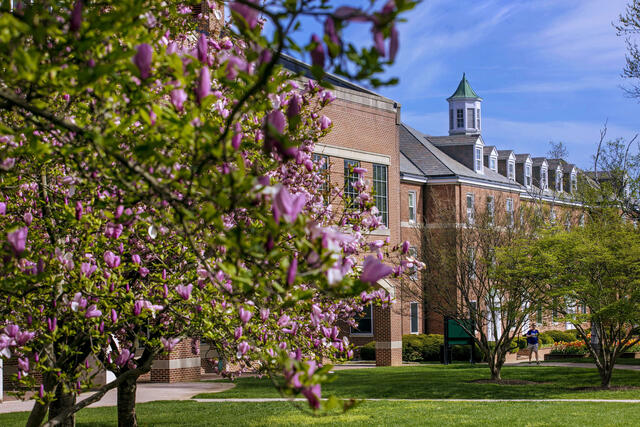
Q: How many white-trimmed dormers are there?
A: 7